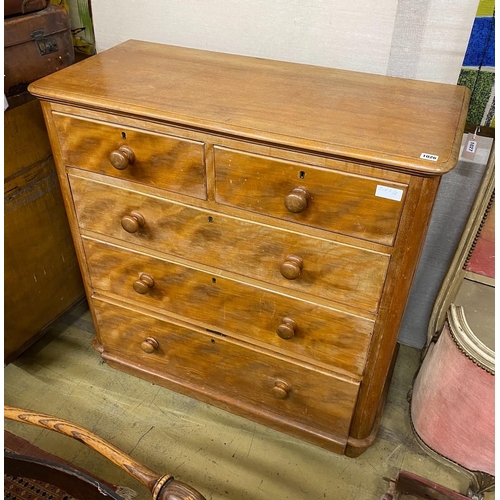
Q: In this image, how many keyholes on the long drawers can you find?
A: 3